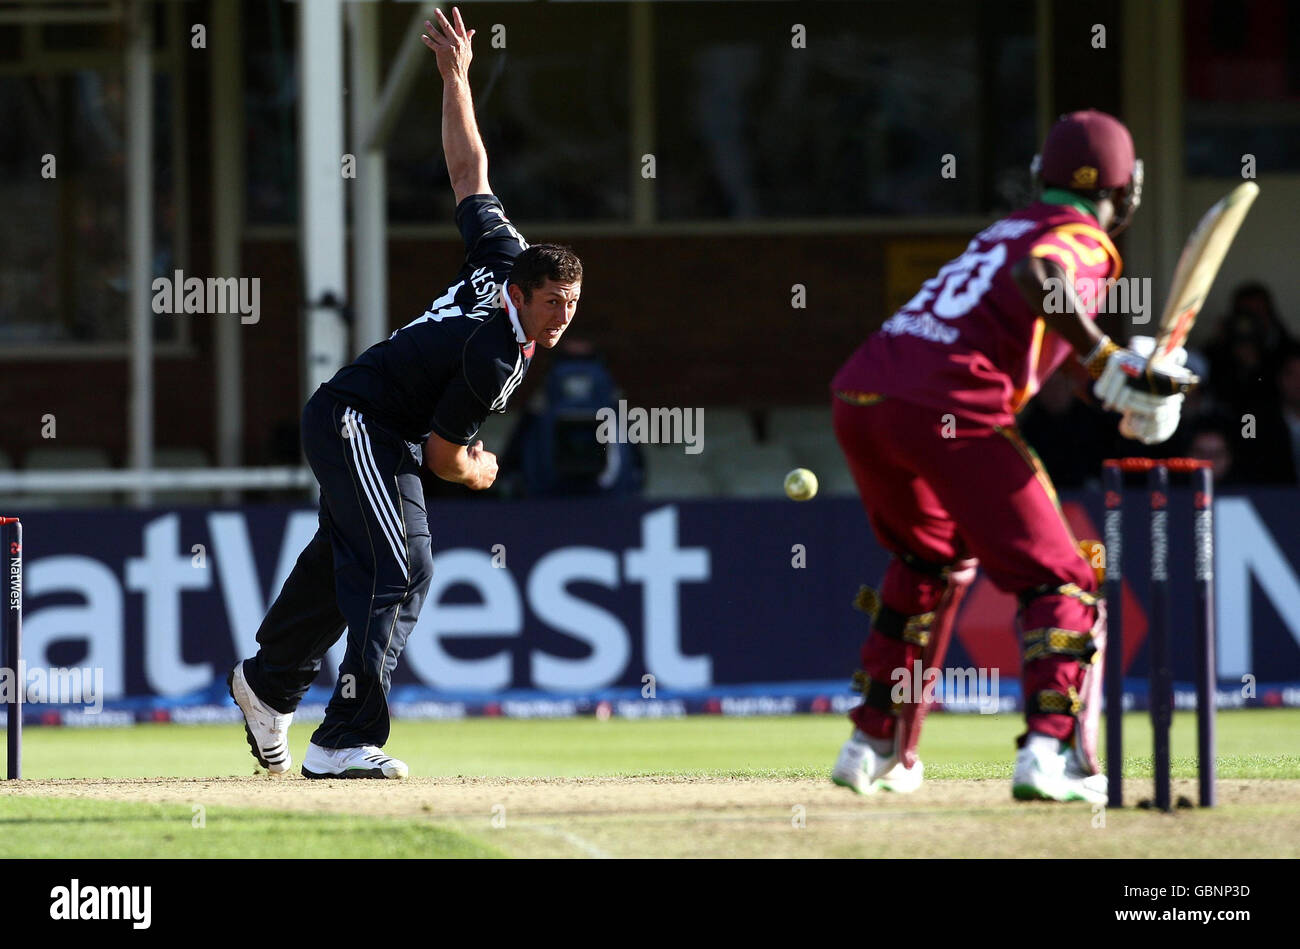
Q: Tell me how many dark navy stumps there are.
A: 4